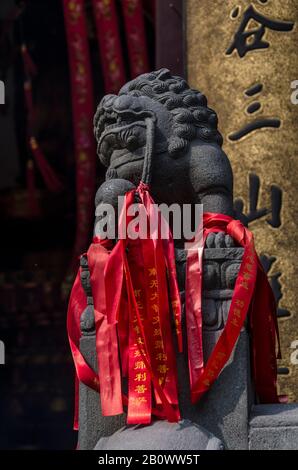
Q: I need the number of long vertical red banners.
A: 3